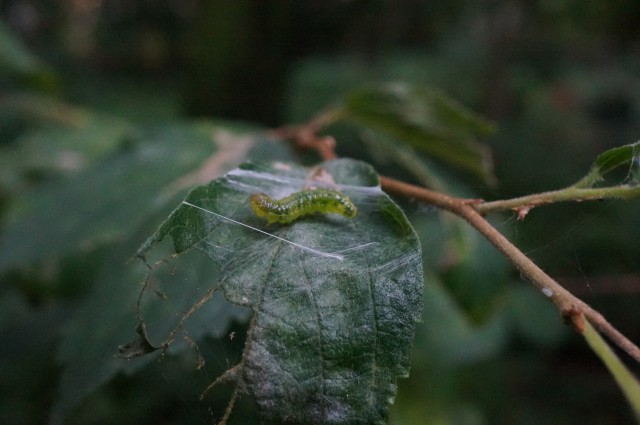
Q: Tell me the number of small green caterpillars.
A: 1